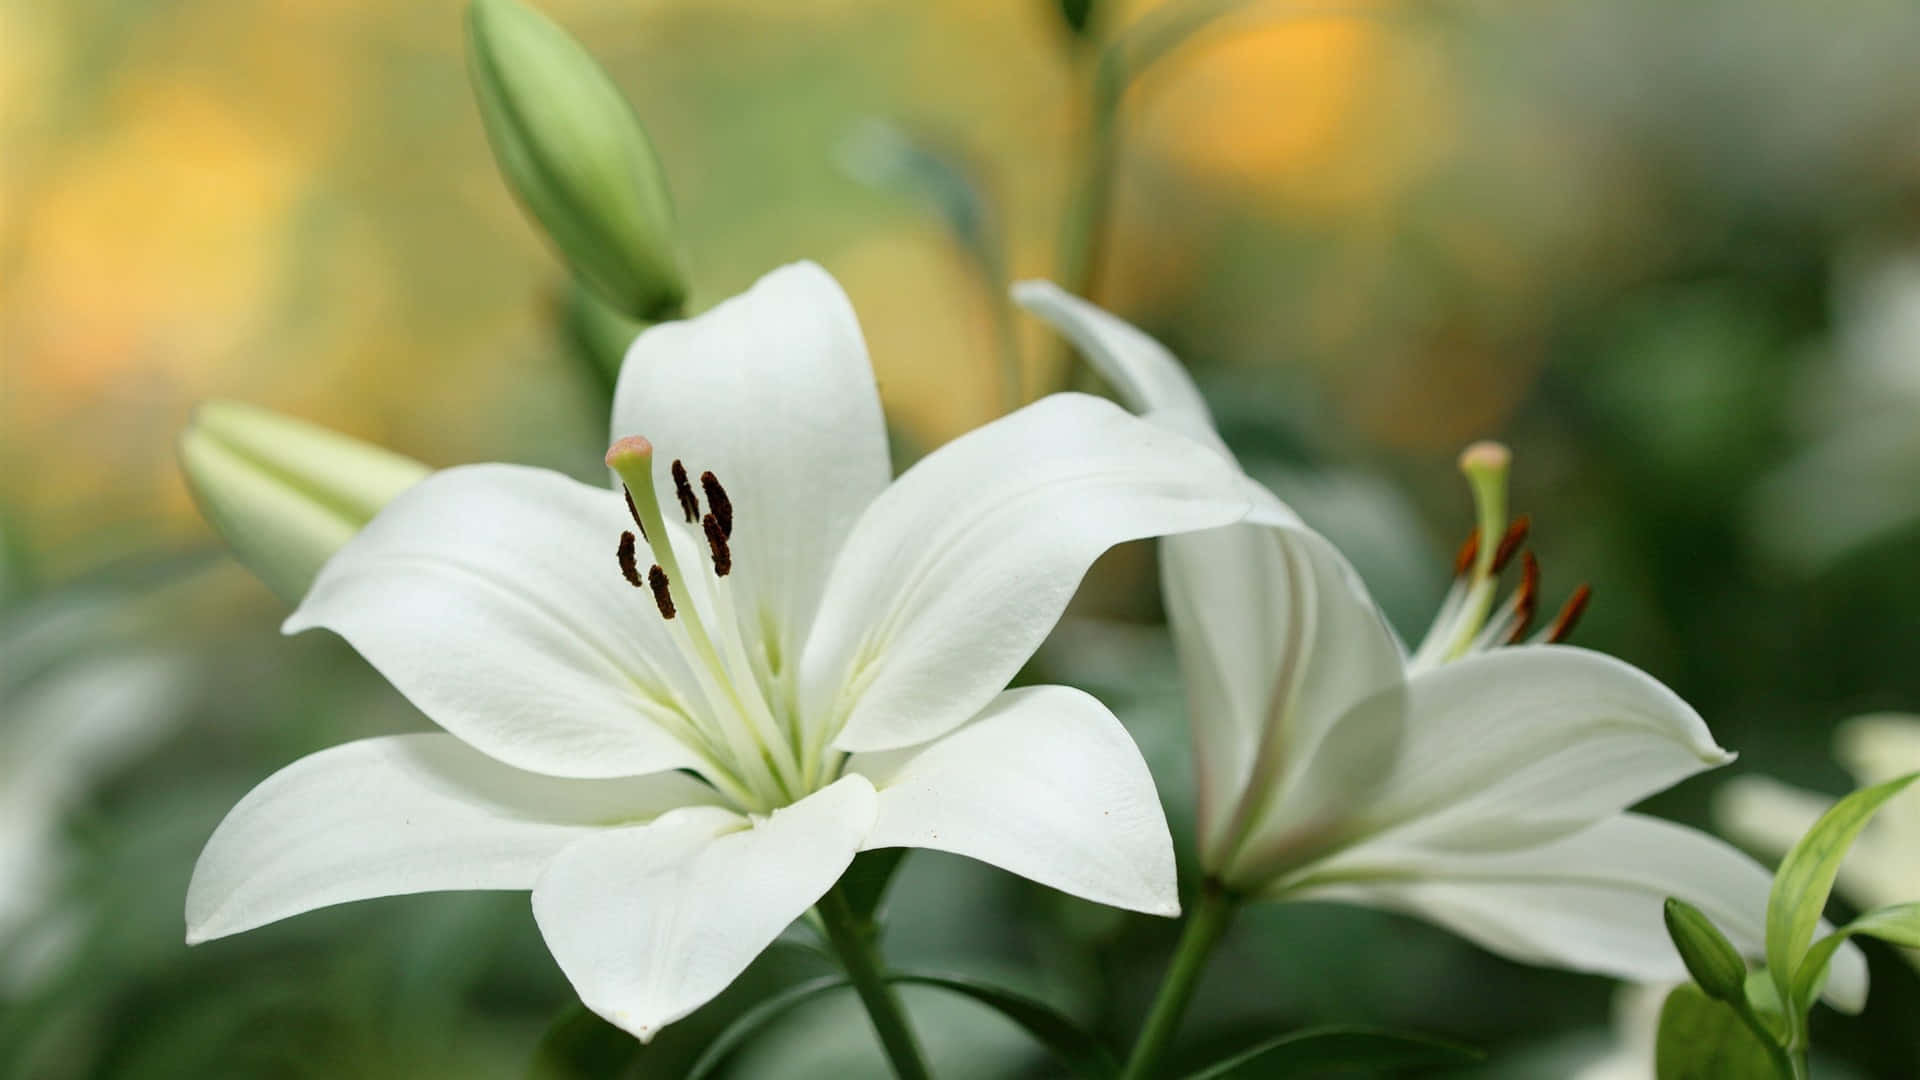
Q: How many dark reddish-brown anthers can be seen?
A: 11